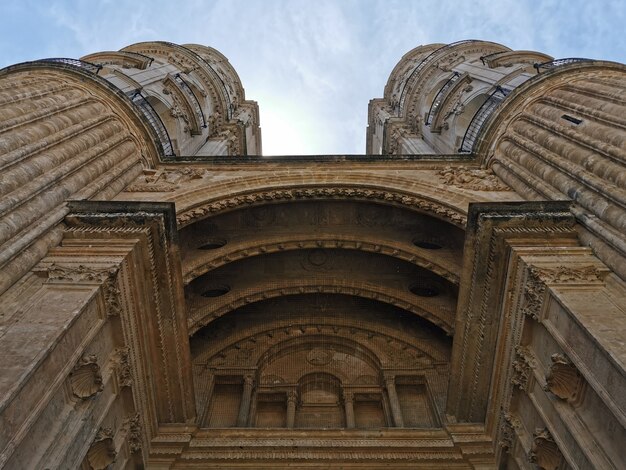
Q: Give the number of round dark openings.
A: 4